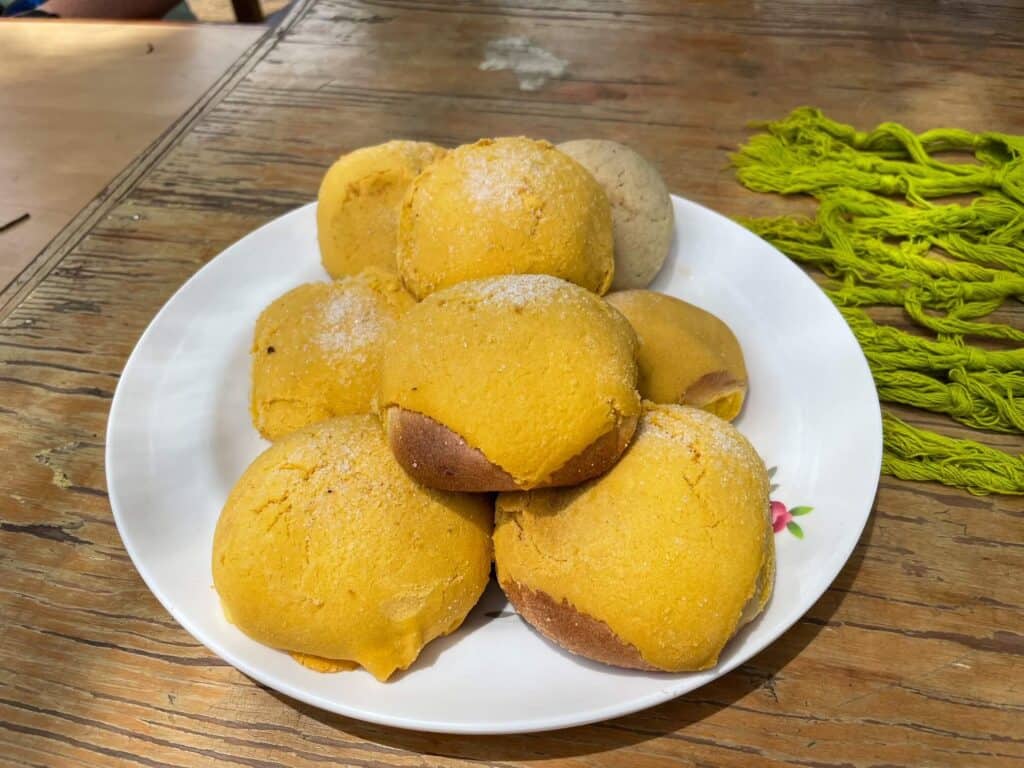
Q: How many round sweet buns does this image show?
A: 8